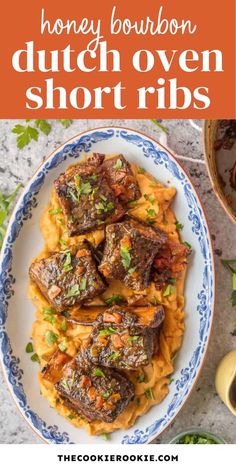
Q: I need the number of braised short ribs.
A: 5